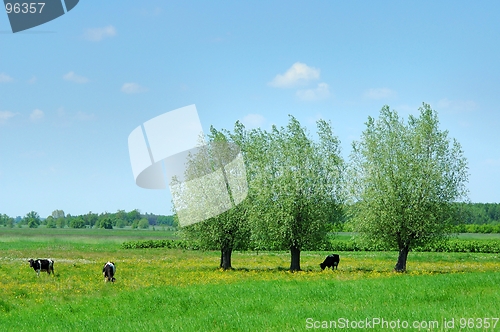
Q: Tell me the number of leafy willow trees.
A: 3